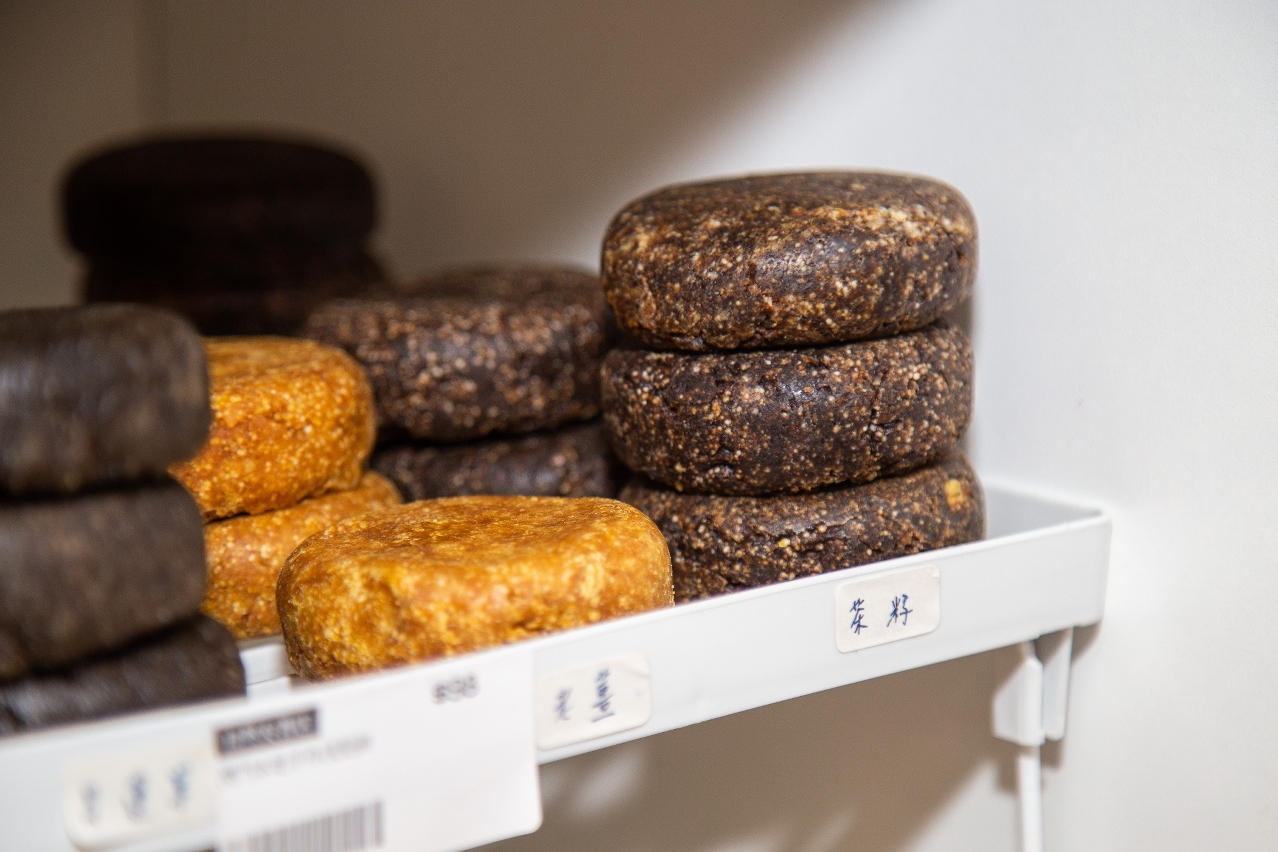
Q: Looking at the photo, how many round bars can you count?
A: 13